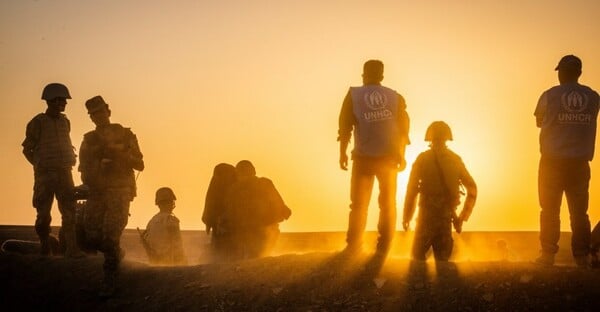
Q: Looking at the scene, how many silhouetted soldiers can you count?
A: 4